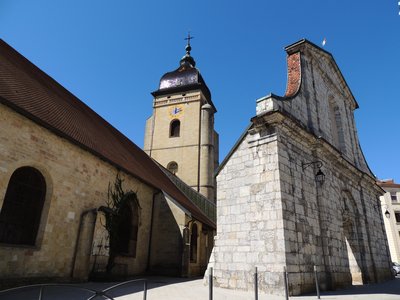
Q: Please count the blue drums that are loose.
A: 0